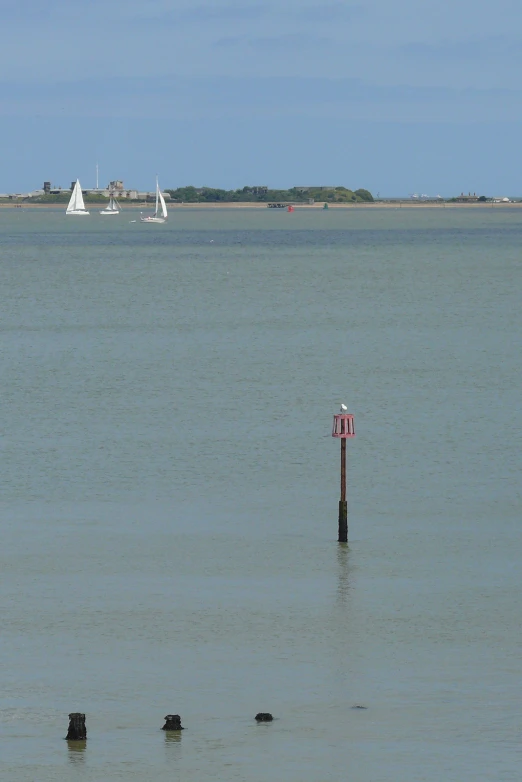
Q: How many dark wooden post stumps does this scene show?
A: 3